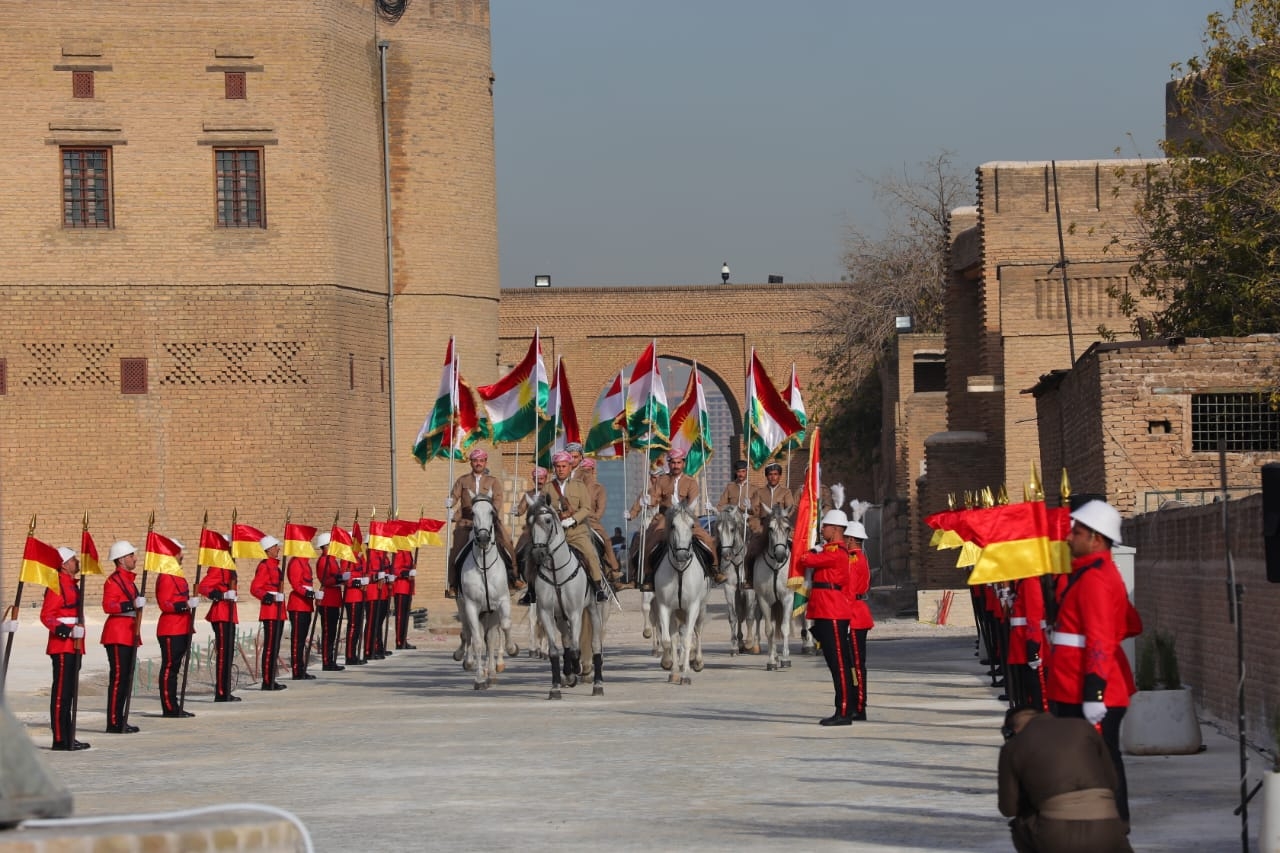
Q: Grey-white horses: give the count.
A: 5